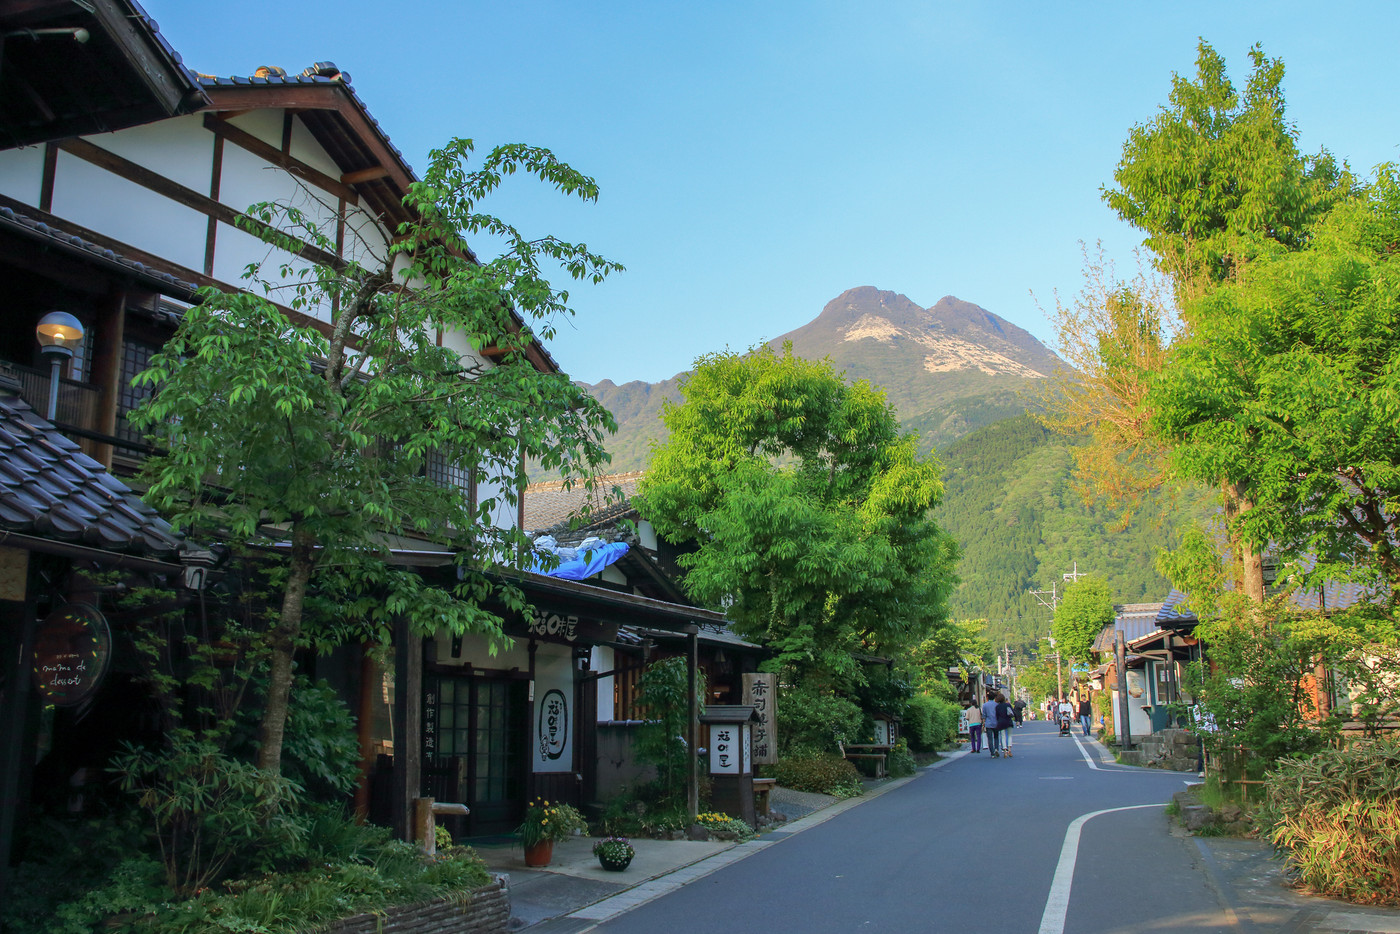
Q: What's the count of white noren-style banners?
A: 1